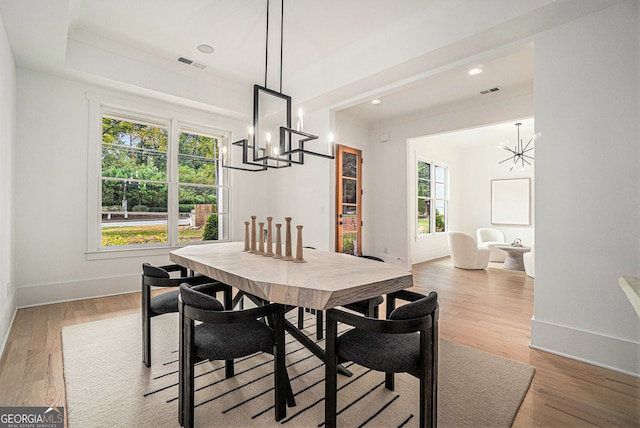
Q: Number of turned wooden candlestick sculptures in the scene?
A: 7